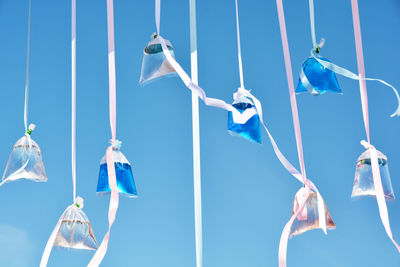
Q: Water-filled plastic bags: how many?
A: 8